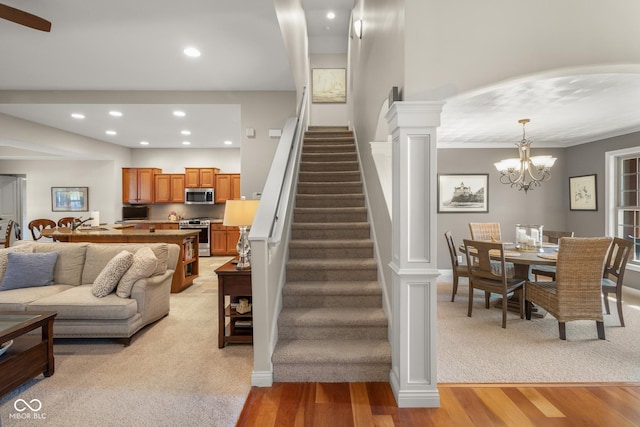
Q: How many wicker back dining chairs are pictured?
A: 2